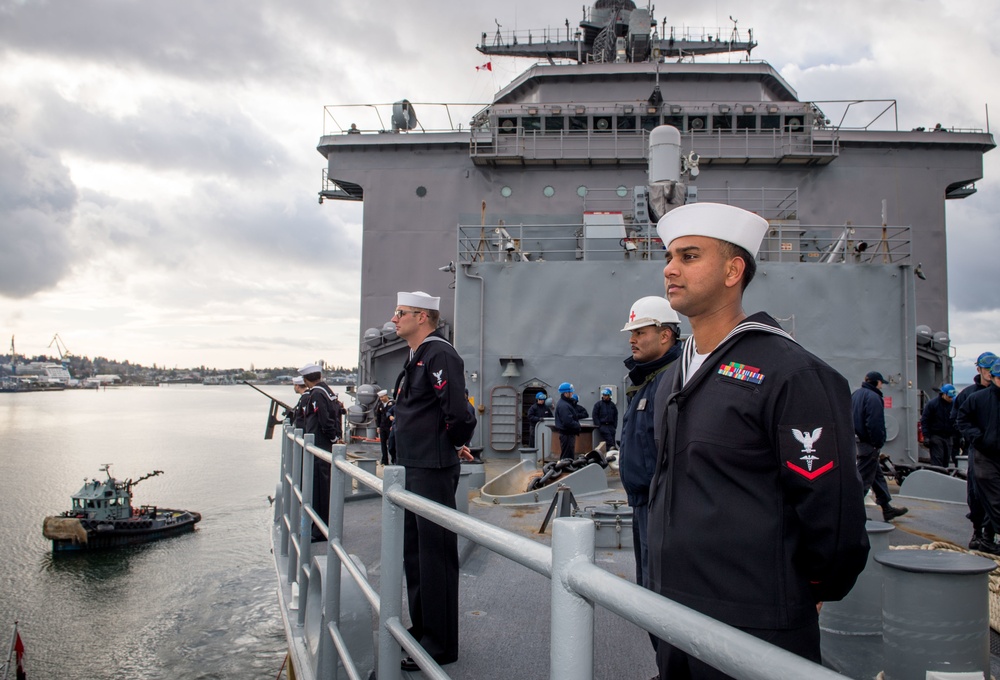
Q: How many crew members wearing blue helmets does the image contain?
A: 7